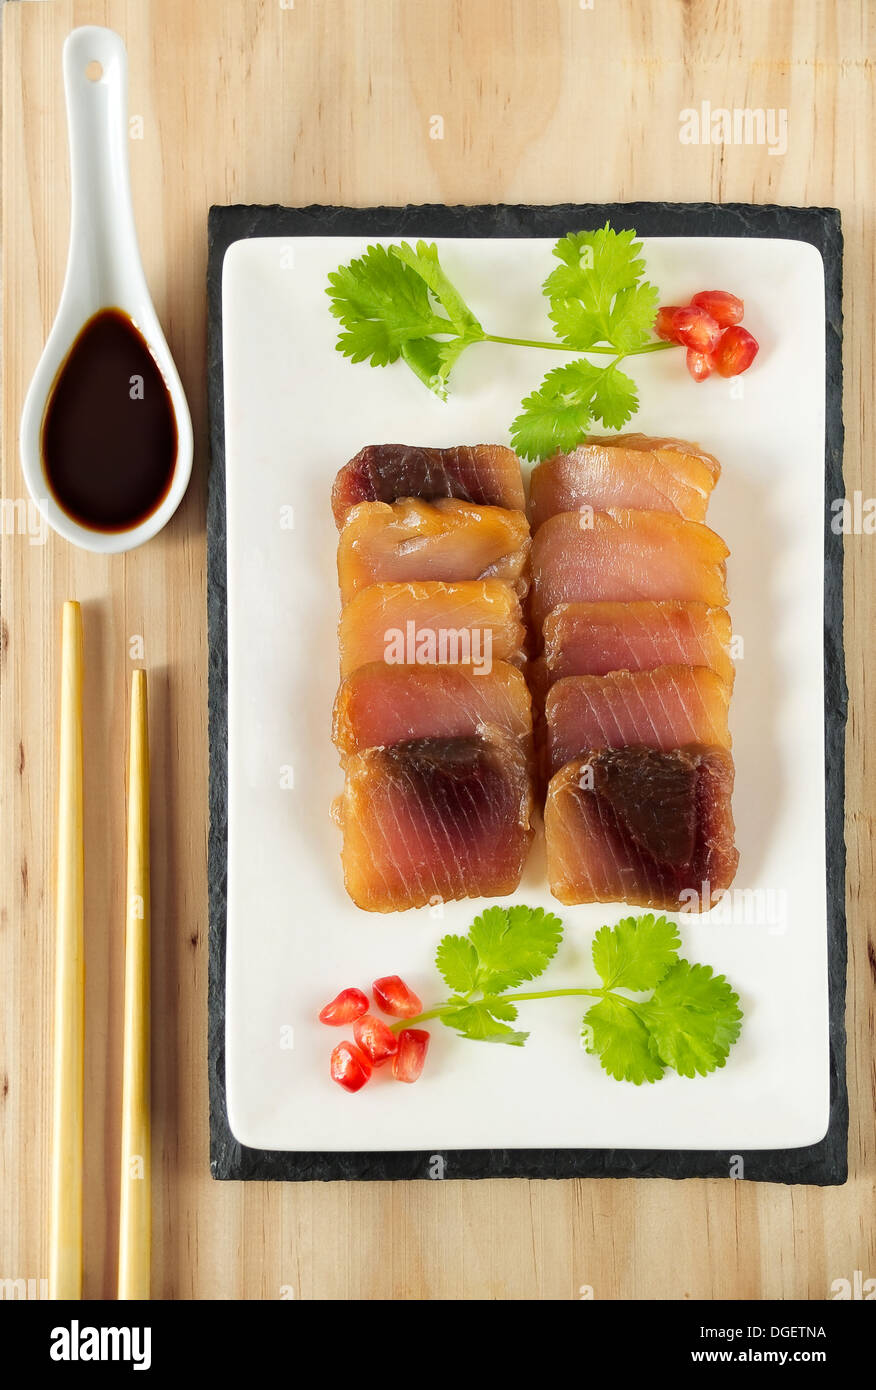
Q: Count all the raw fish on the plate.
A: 10